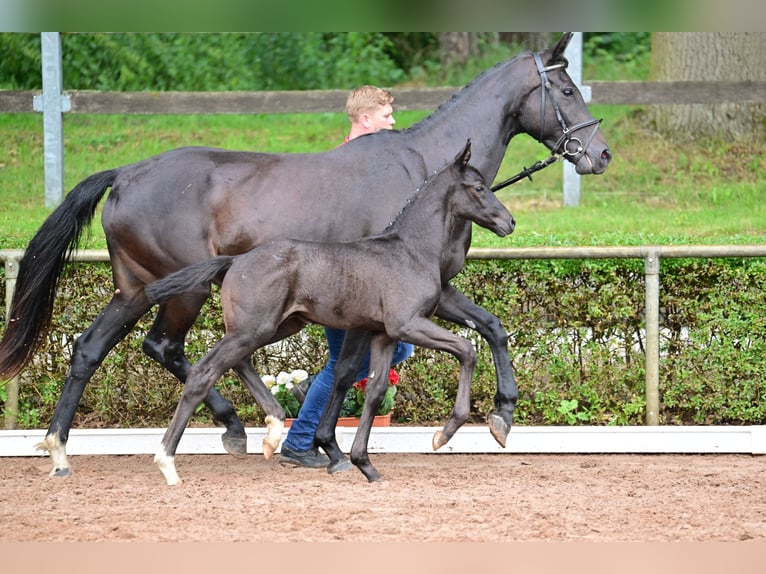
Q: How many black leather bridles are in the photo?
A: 1